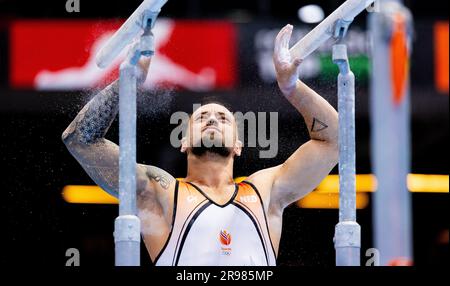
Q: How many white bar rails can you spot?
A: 2